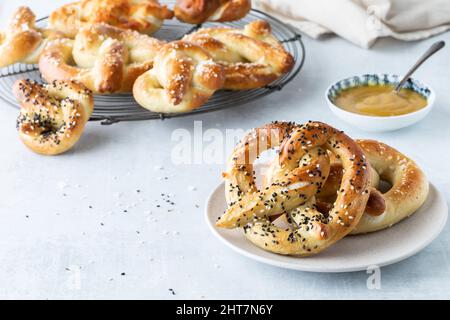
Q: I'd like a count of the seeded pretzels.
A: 2